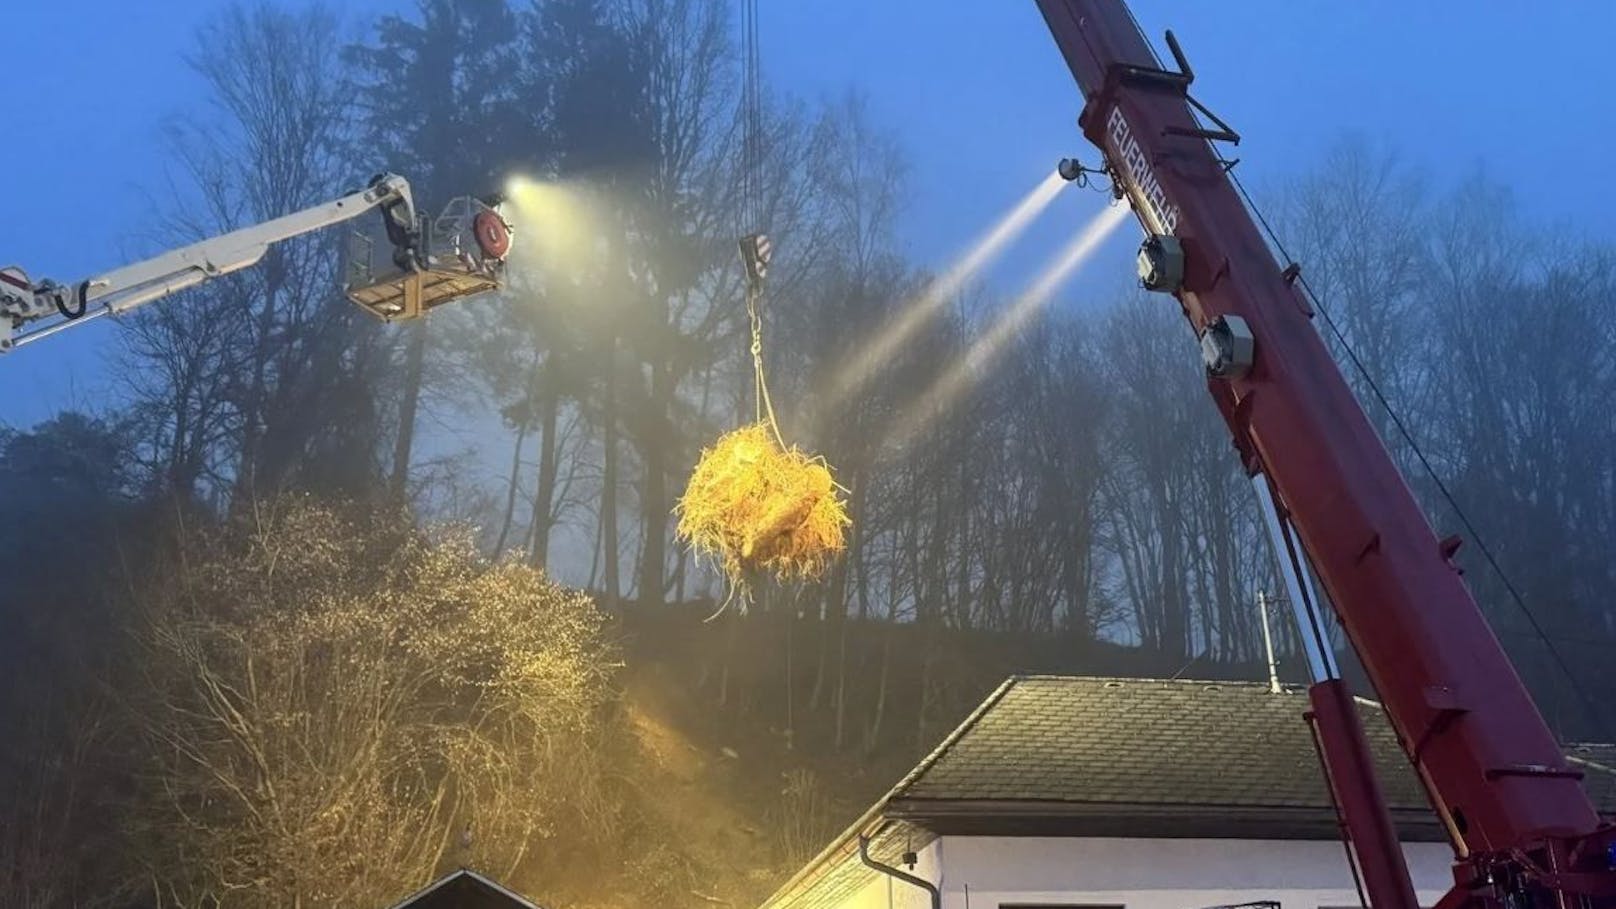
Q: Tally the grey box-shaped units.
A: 2